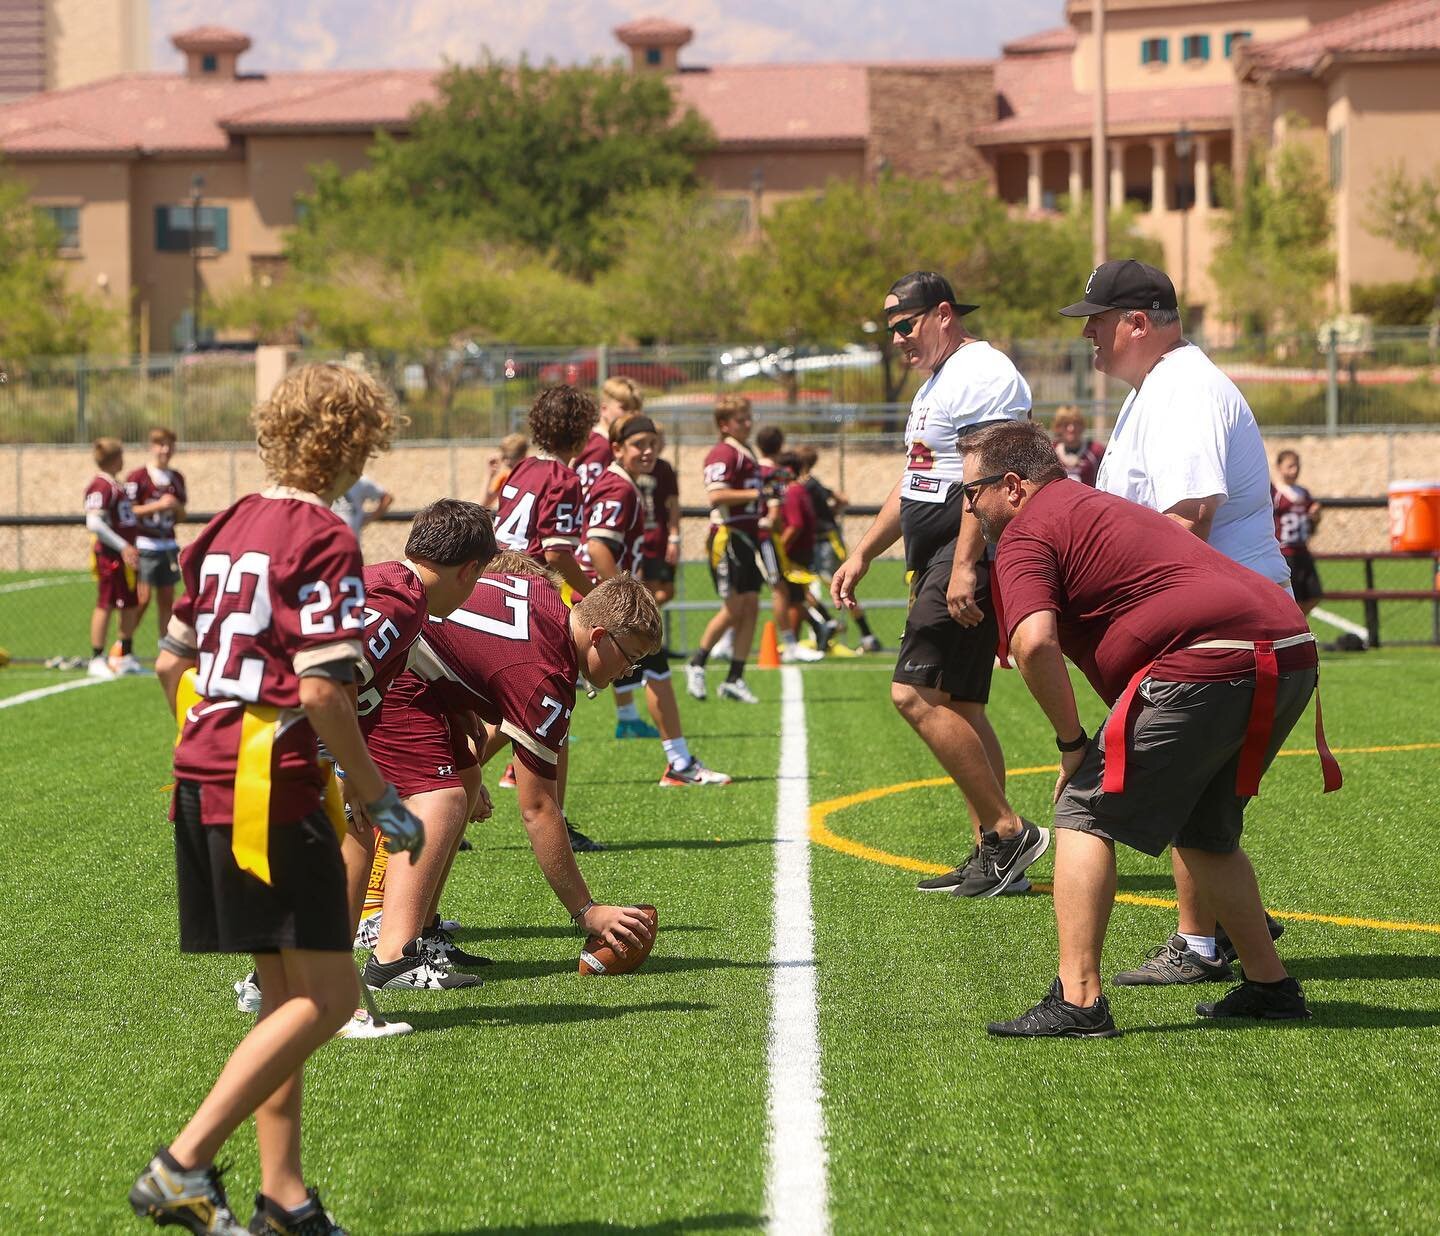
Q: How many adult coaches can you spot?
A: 3